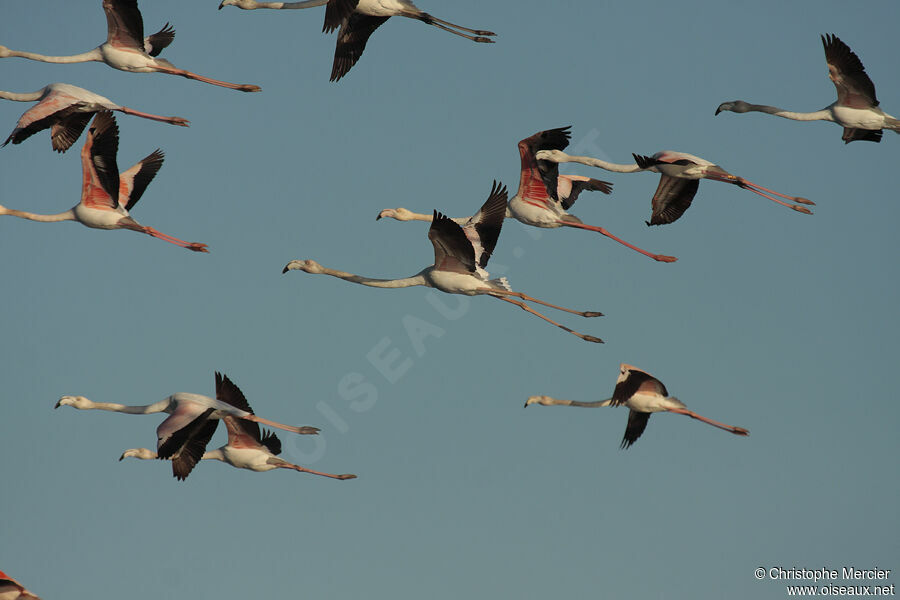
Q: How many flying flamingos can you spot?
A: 12